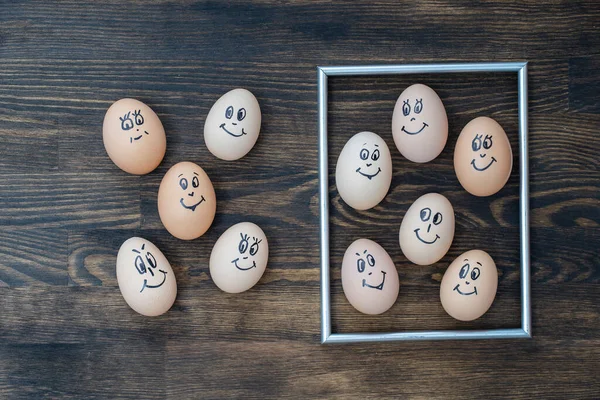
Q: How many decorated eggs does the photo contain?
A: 11